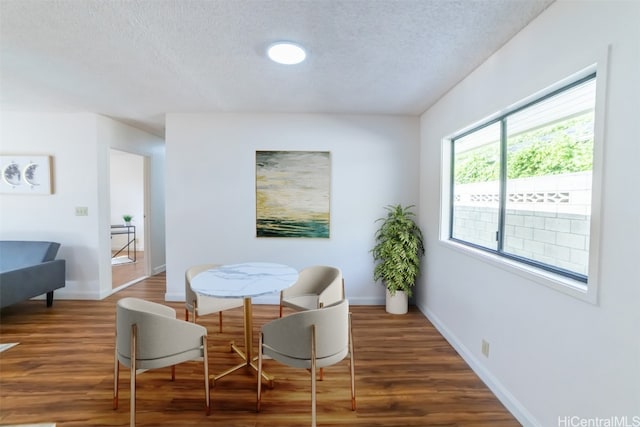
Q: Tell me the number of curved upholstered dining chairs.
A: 4